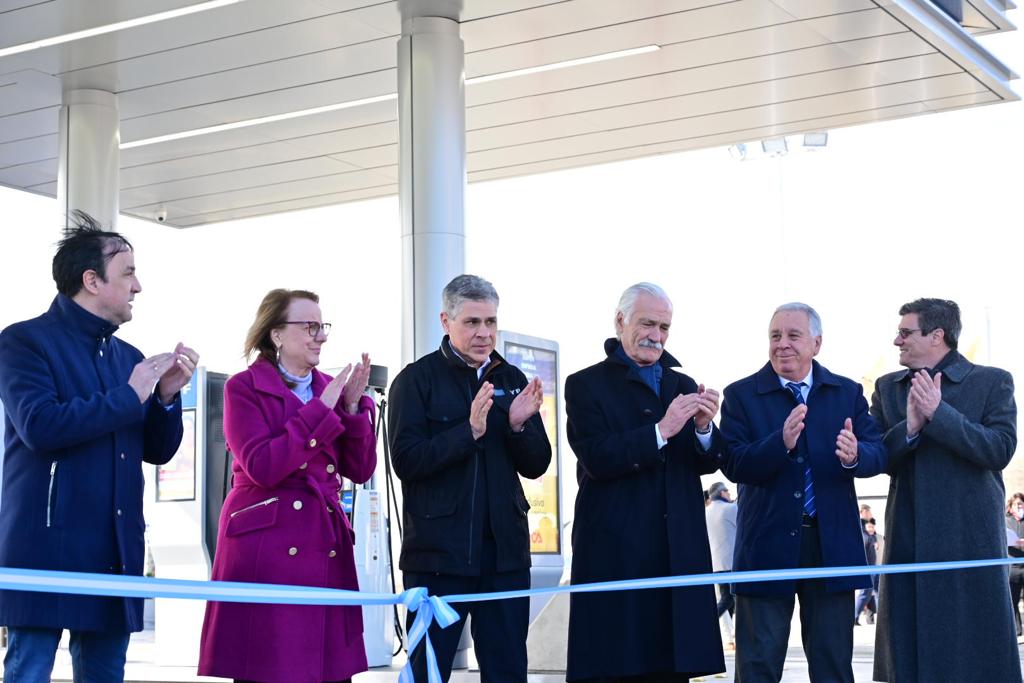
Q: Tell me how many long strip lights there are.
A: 2